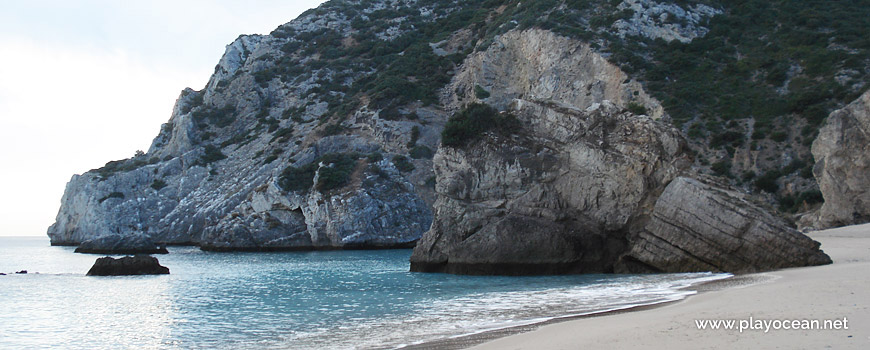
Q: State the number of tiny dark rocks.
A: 2